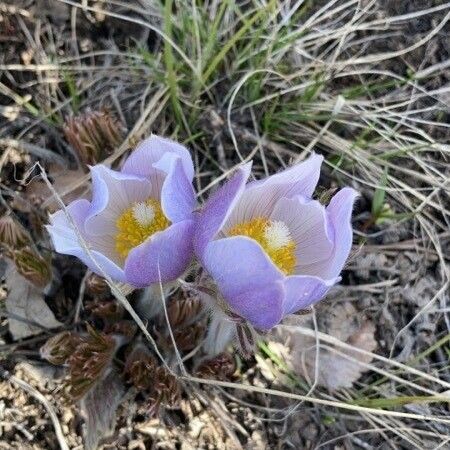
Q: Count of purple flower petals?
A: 12